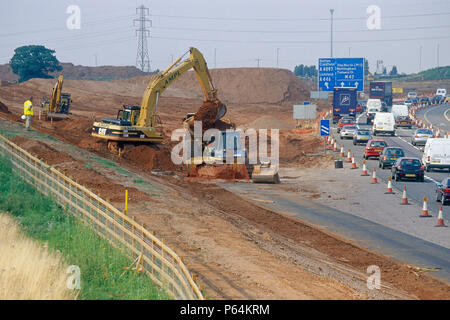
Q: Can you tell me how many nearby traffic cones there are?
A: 12